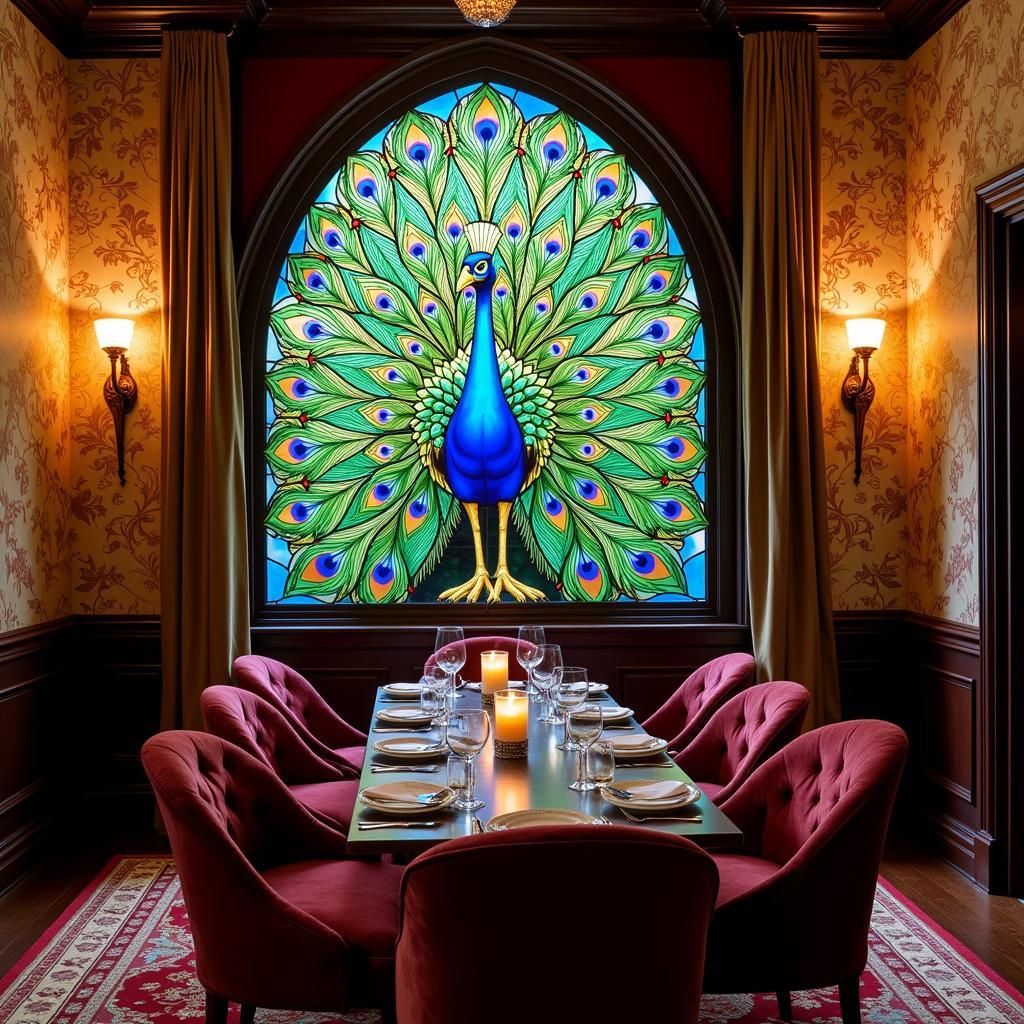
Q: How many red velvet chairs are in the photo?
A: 8